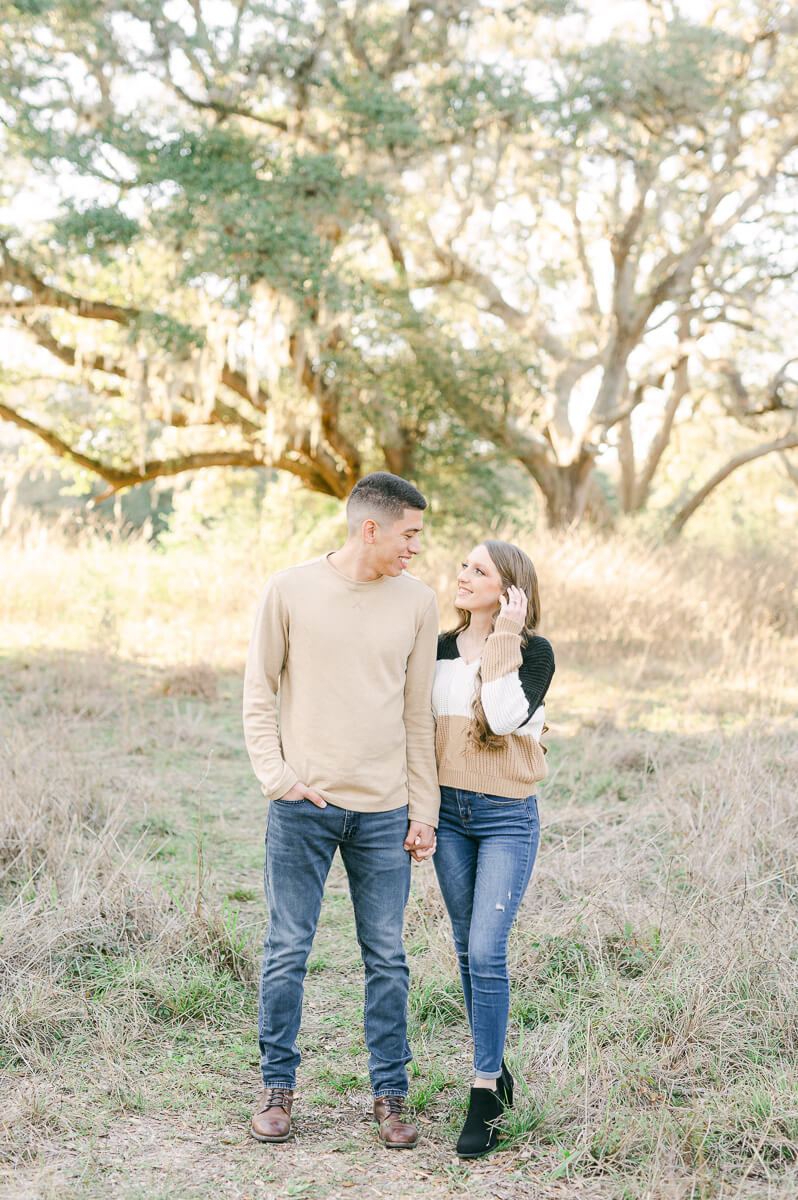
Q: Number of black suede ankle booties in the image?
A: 2